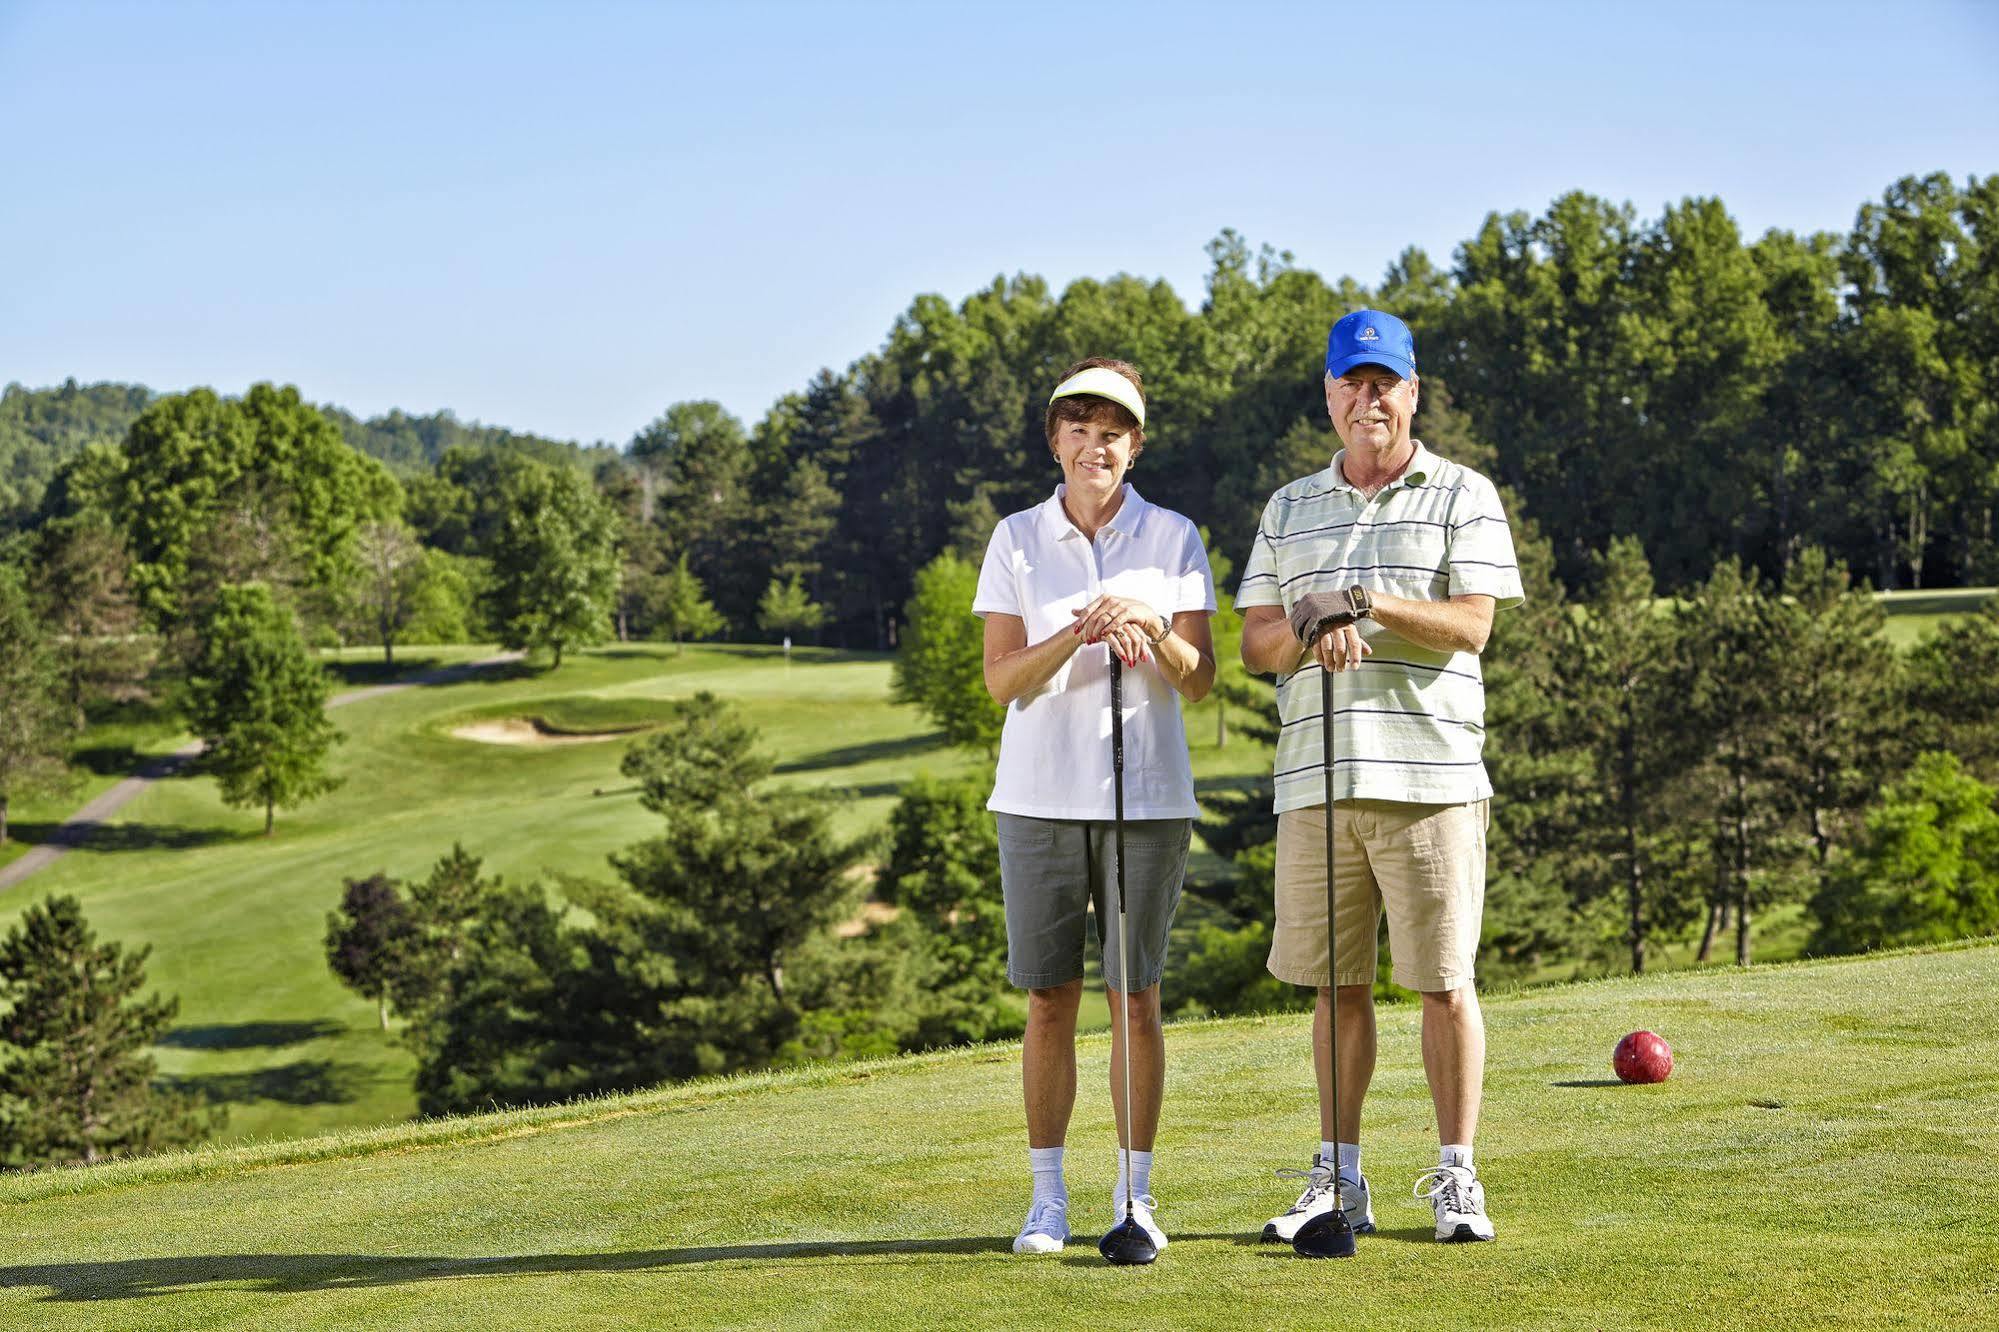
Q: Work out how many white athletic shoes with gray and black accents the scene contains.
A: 2